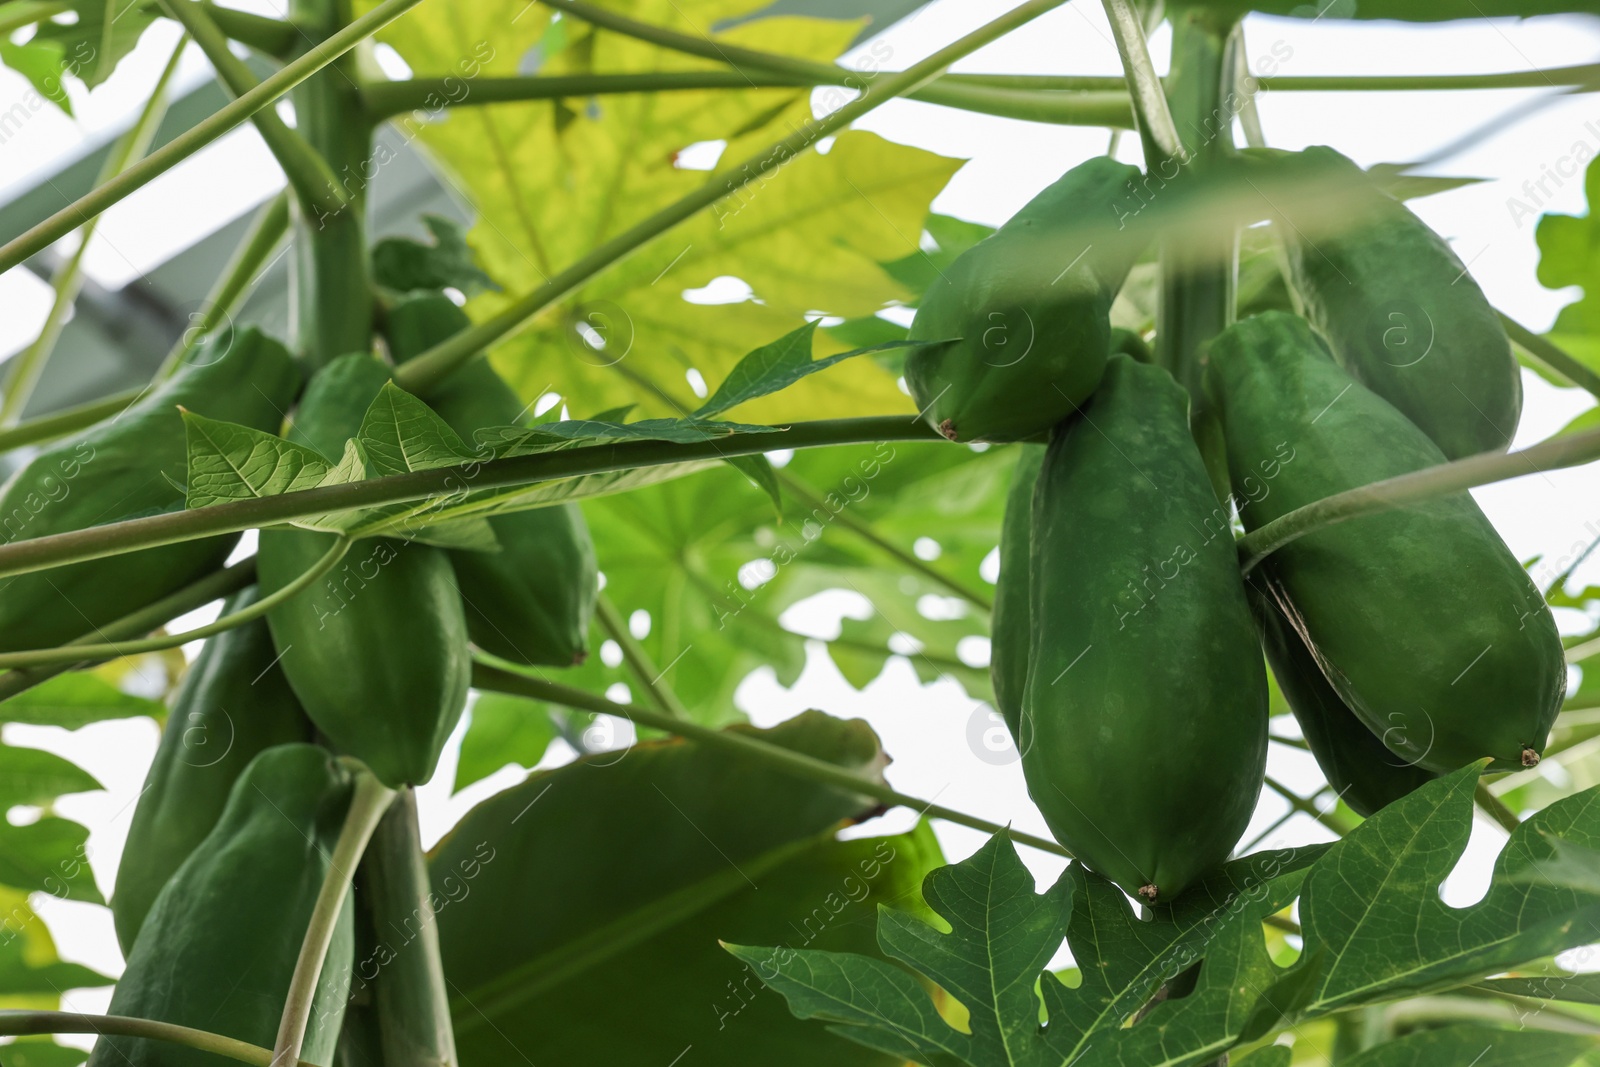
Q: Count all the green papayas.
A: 11